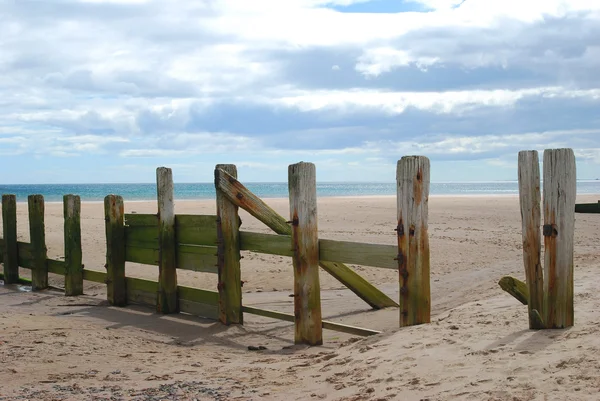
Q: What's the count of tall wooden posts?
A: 10